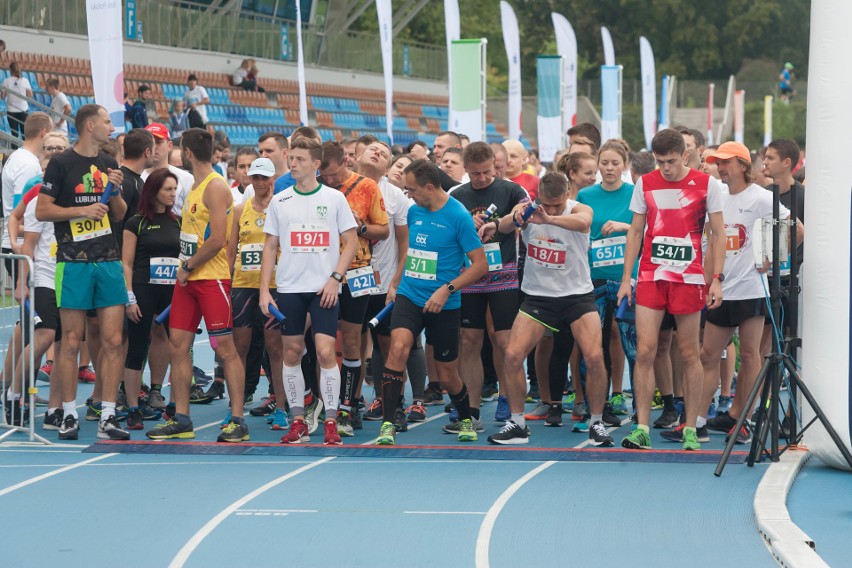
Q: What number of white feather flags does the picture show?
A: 8